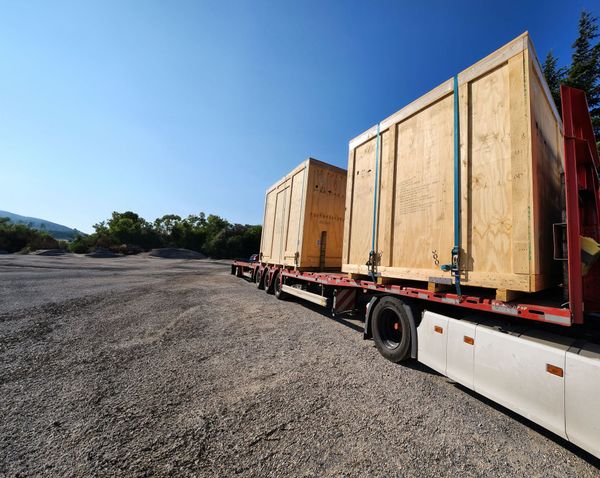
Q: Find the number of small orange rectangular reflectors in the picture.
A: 3